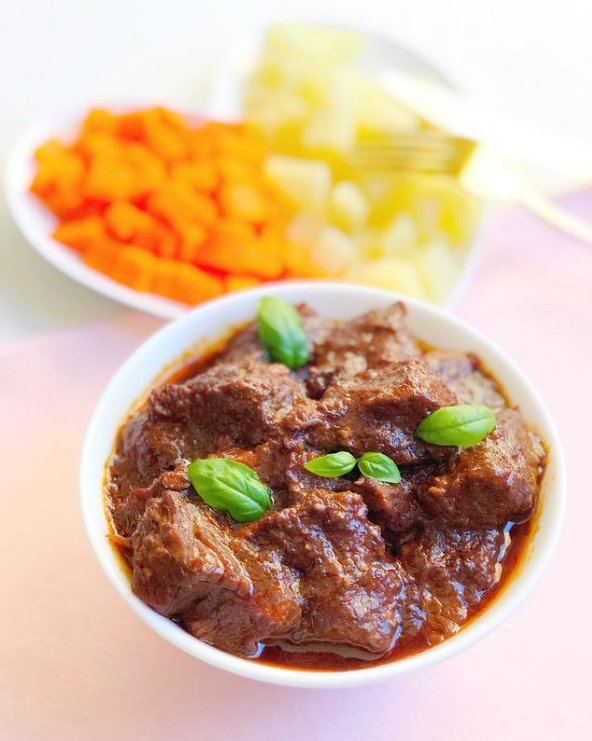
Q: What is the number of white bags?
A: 0